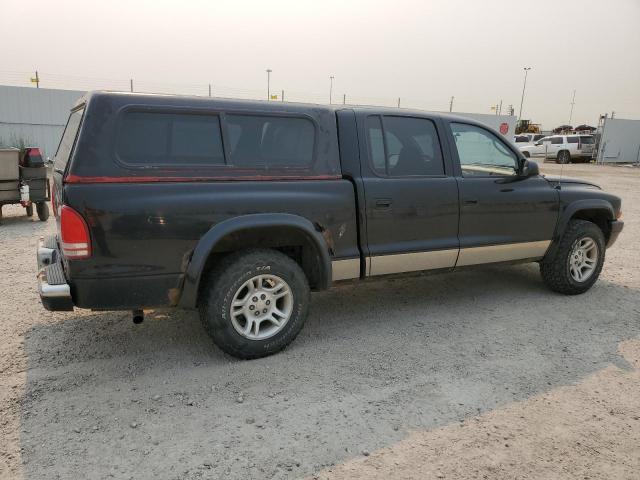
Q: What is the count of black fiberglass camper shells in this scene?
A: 1